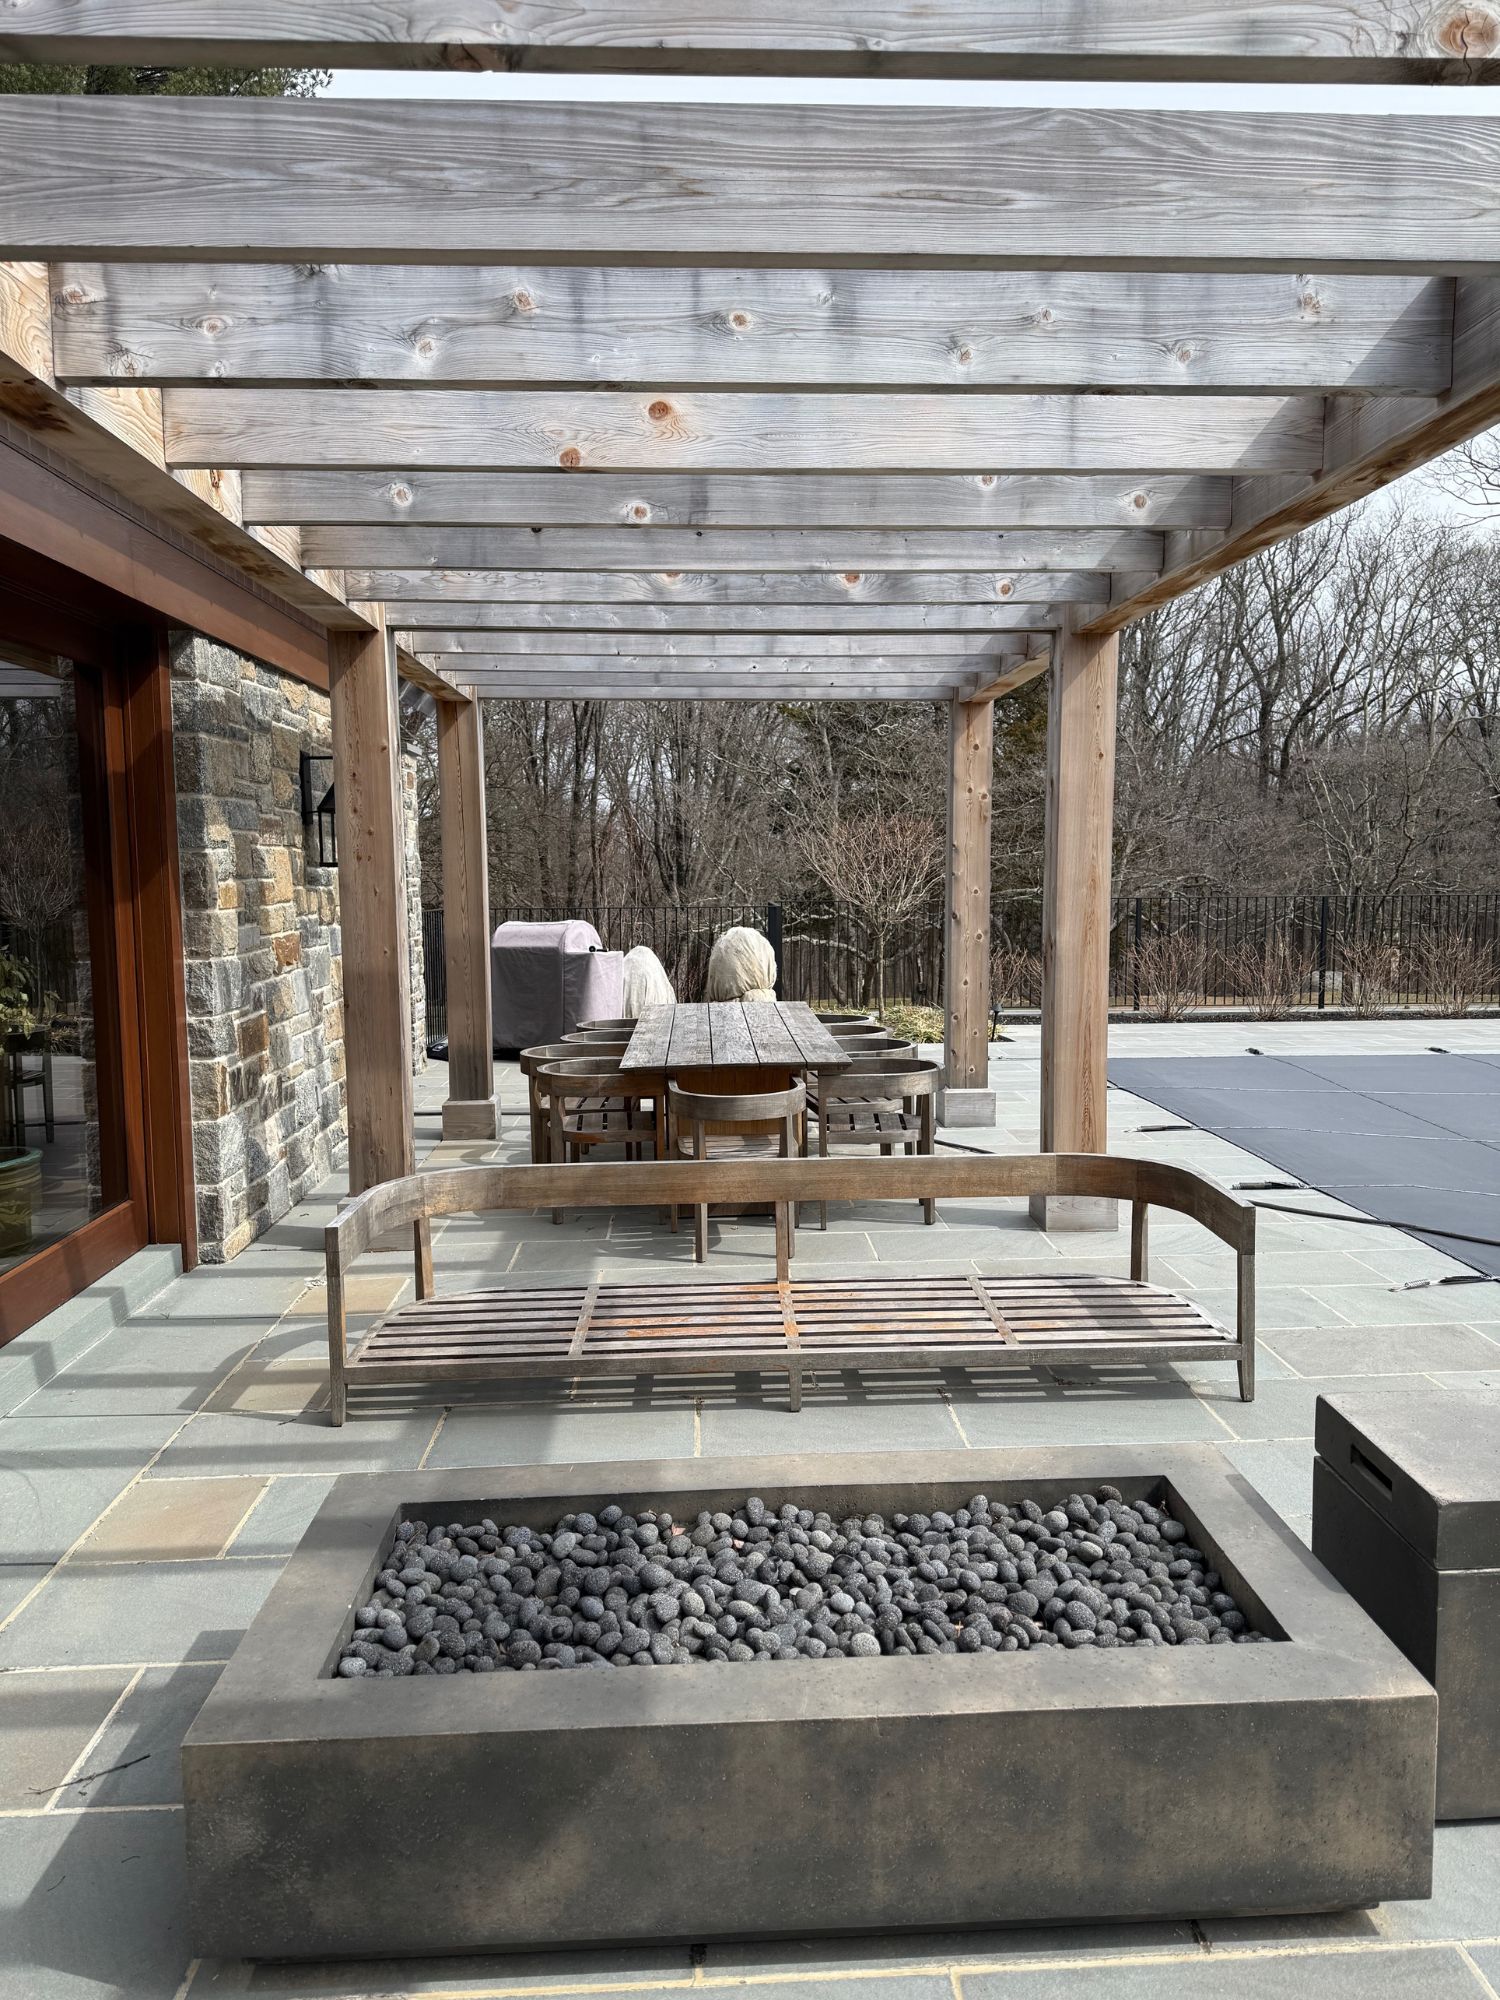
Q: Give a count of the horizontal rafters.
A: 12